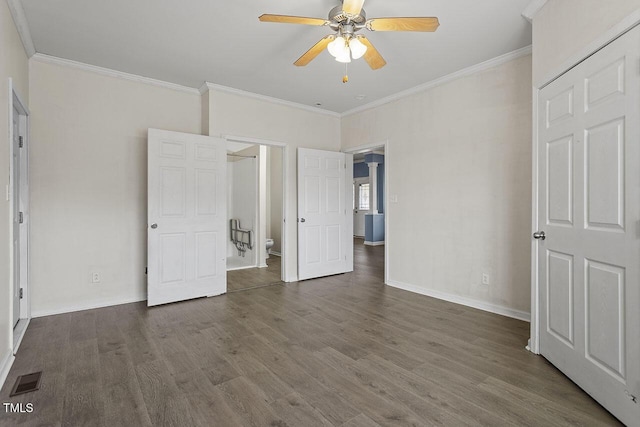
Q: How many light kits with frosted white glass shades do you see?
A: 1